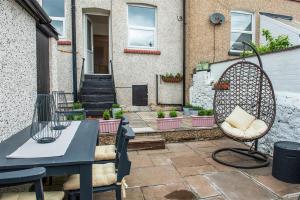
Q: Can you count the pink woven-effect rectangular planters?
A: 3